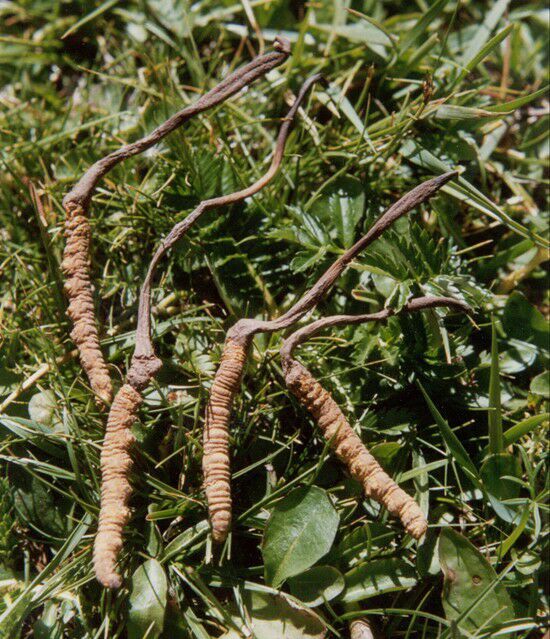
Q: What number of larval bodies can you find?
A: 4